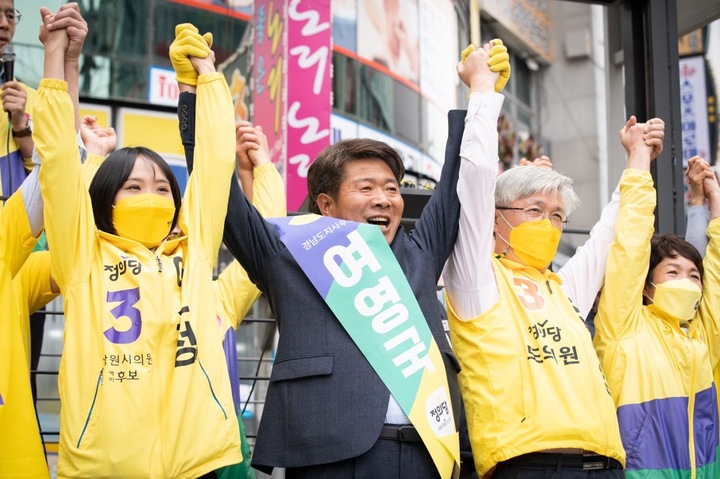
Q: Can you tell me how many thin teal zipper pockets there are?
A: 2